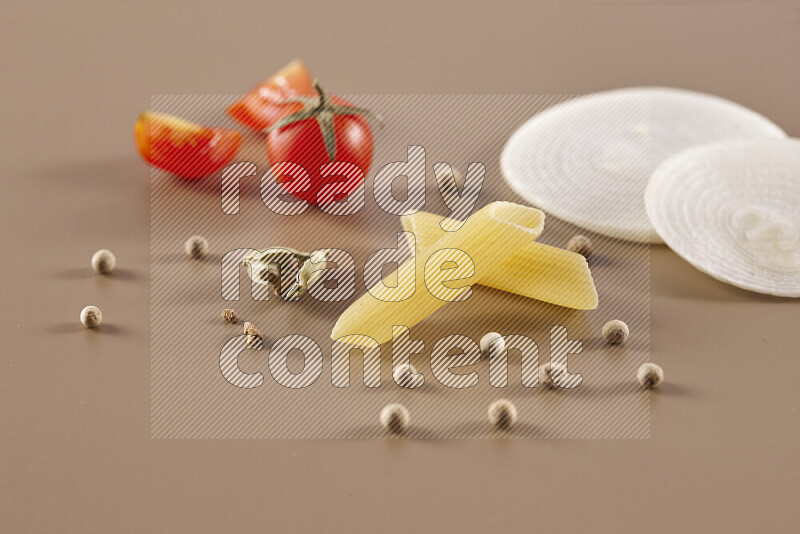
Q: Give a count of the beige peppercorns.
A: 12